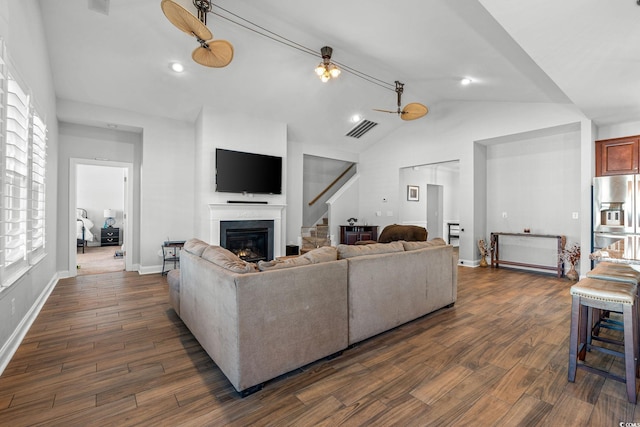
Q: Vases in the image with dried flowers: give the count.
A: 2